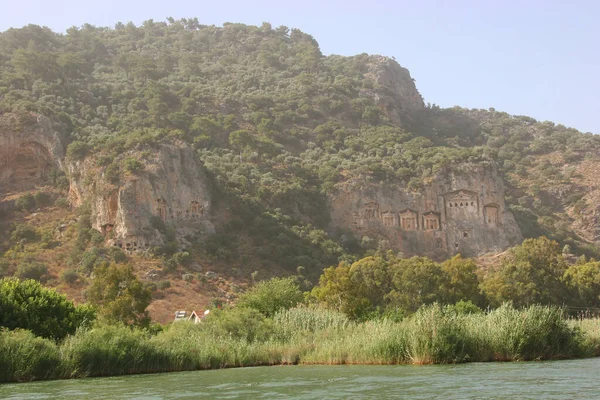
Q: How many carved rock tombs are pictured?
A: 6